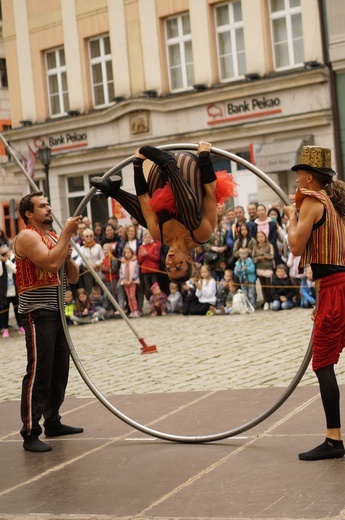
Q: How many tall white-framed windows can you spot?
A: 5